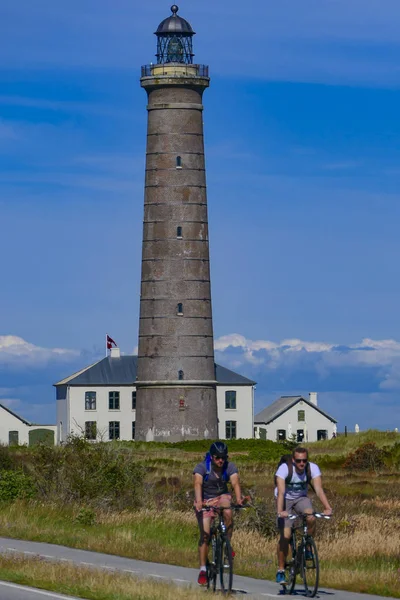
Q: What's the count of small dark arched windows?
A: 4